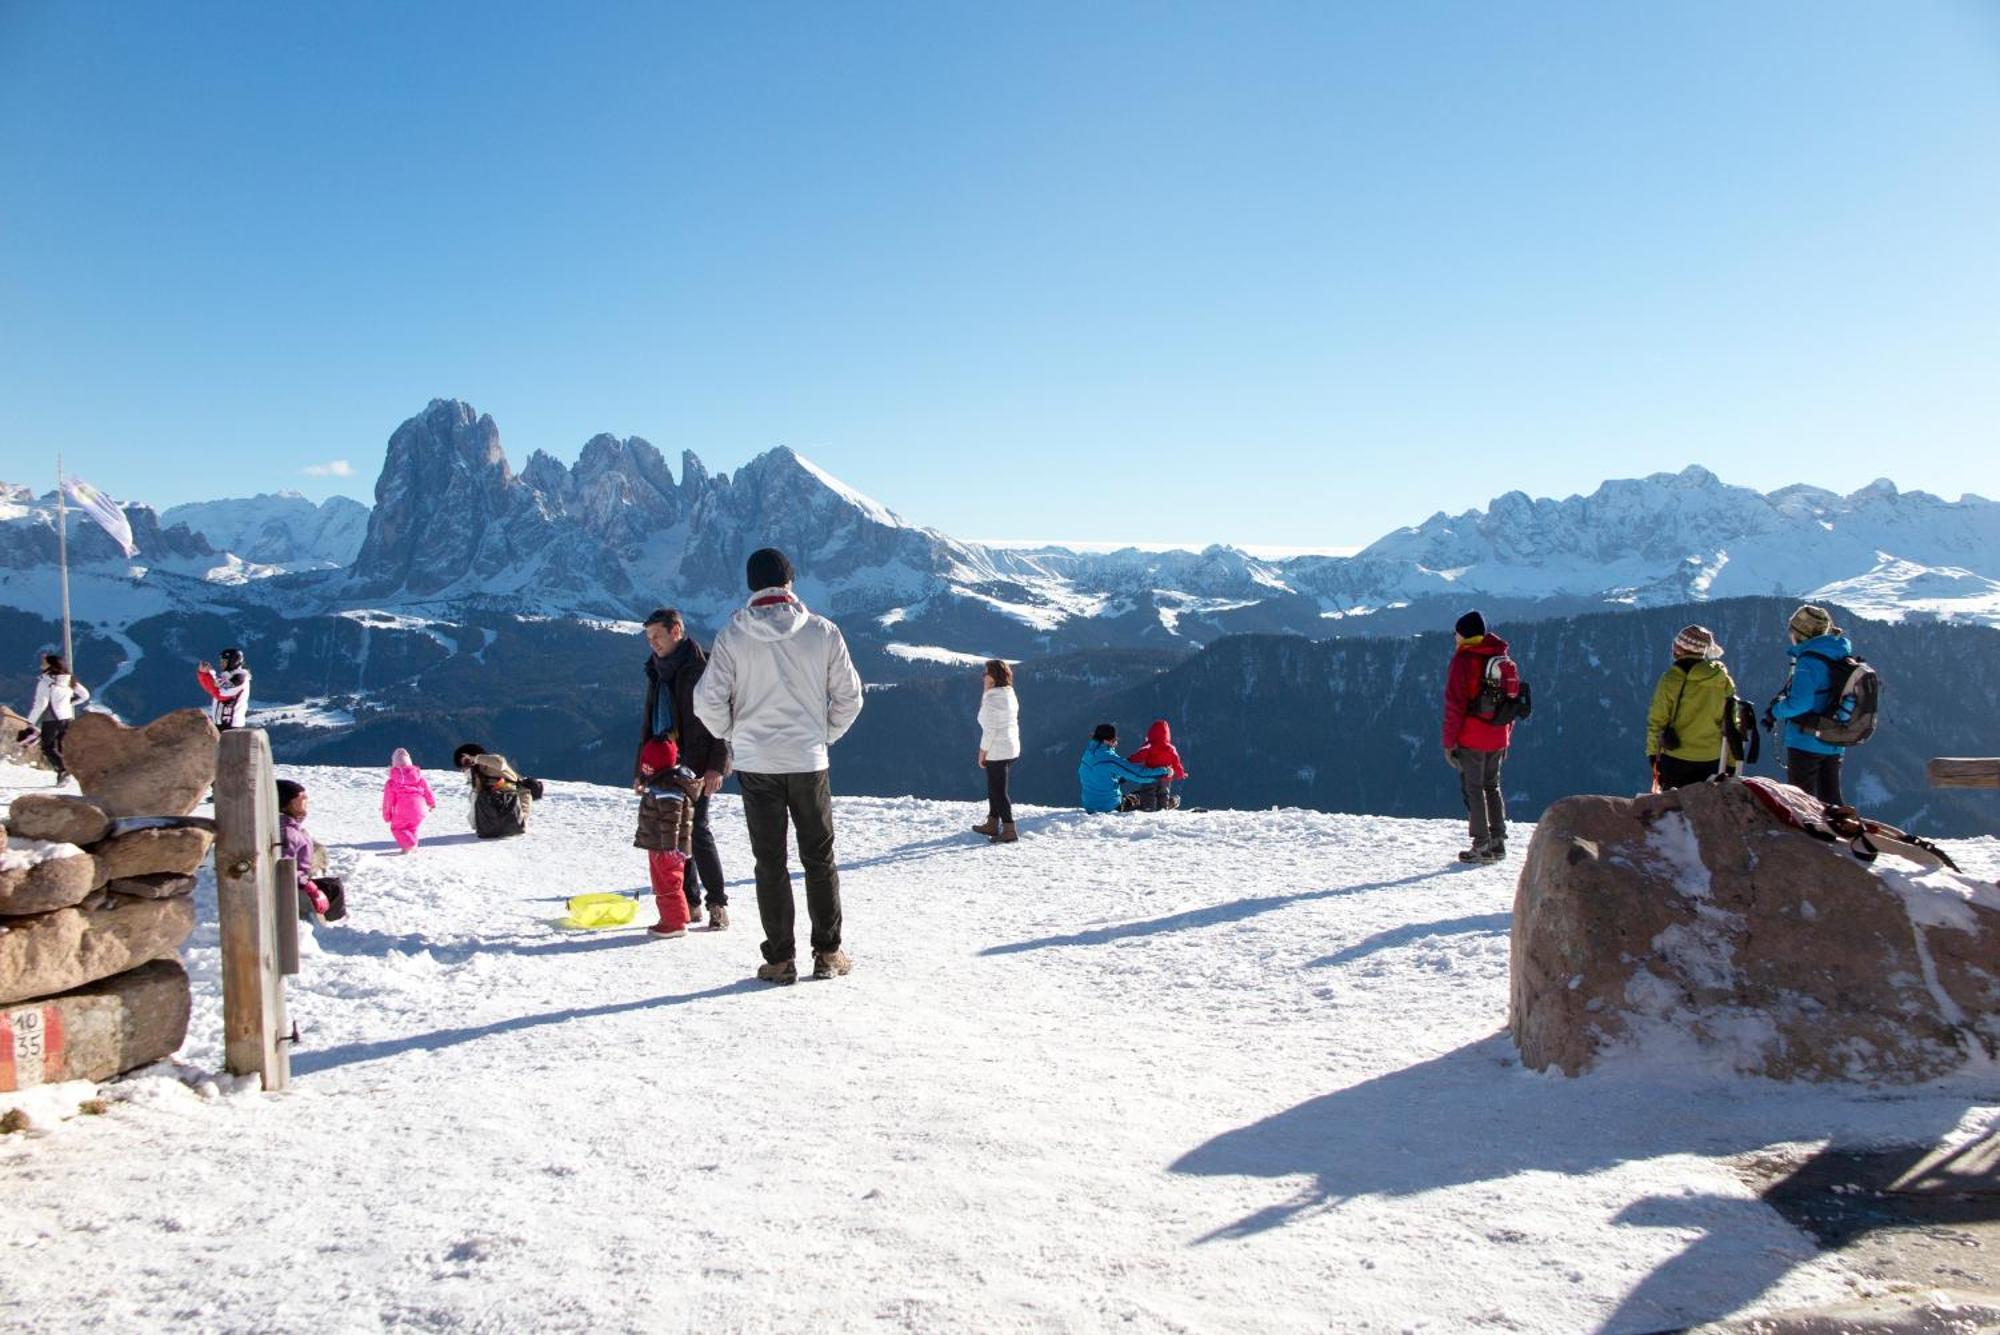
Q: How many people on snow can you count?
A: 14